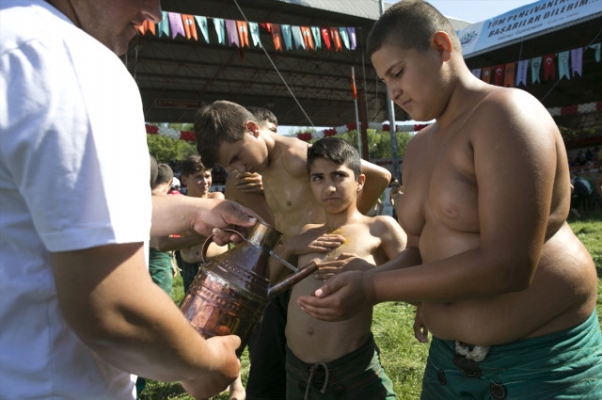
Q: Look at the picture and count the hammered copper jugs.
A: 1